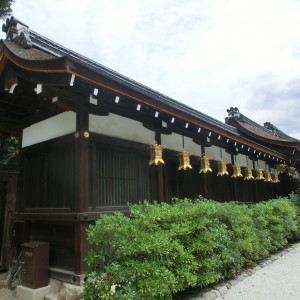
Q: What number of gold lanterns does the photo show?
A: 11